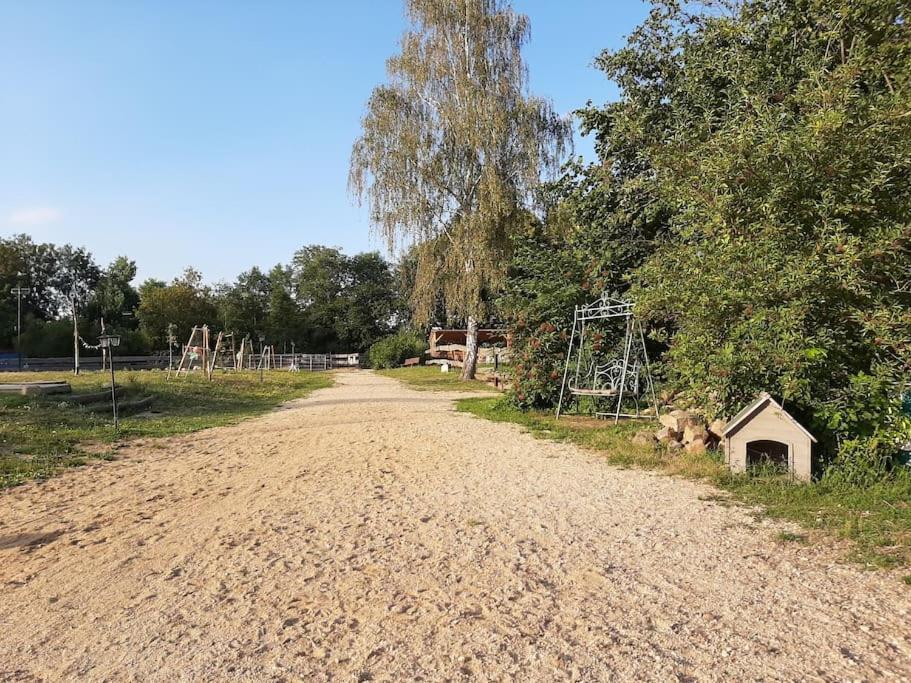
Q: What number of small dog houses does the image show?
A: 1